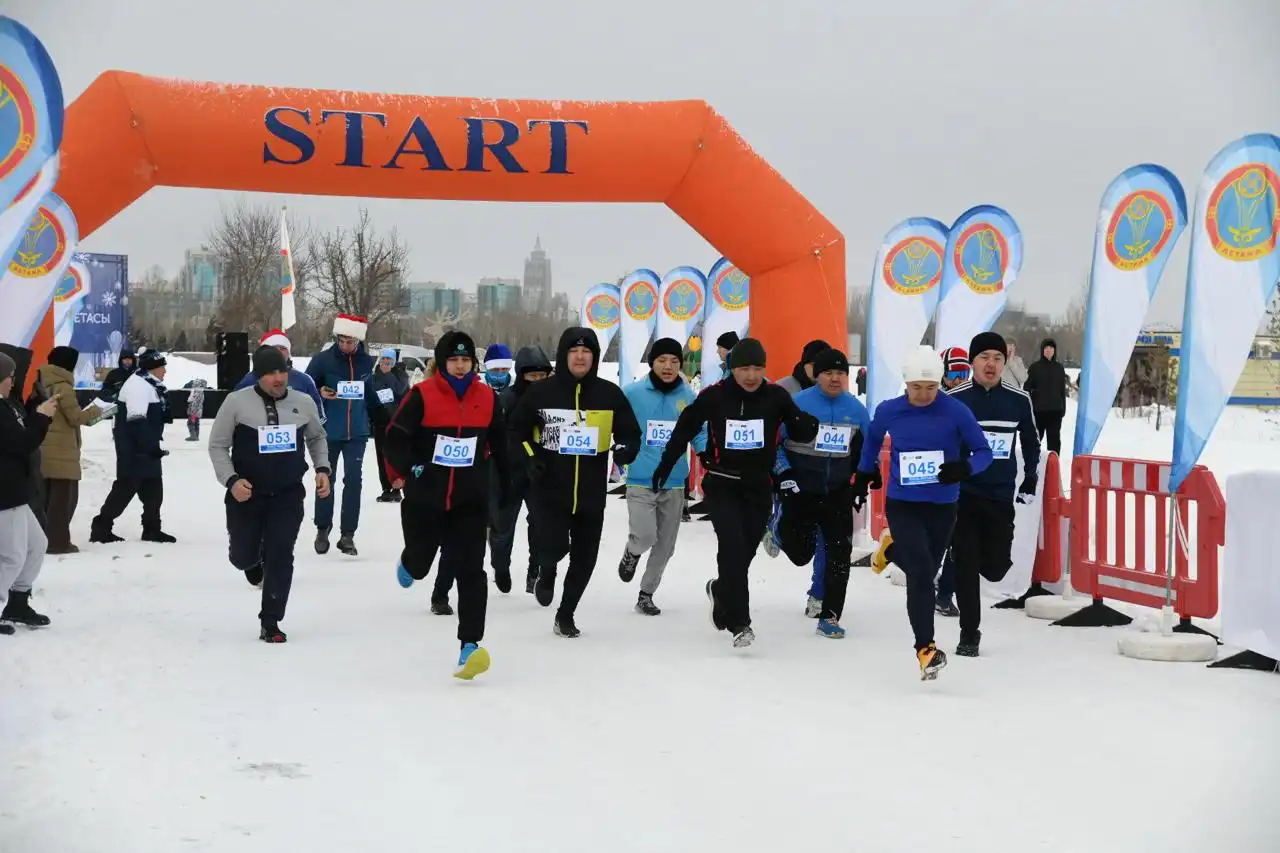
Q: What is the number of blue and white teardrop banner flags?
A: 12